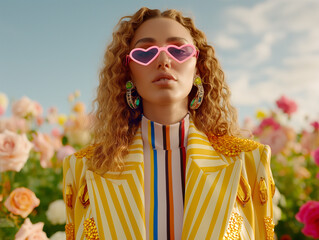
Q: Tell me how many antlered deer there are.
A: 0